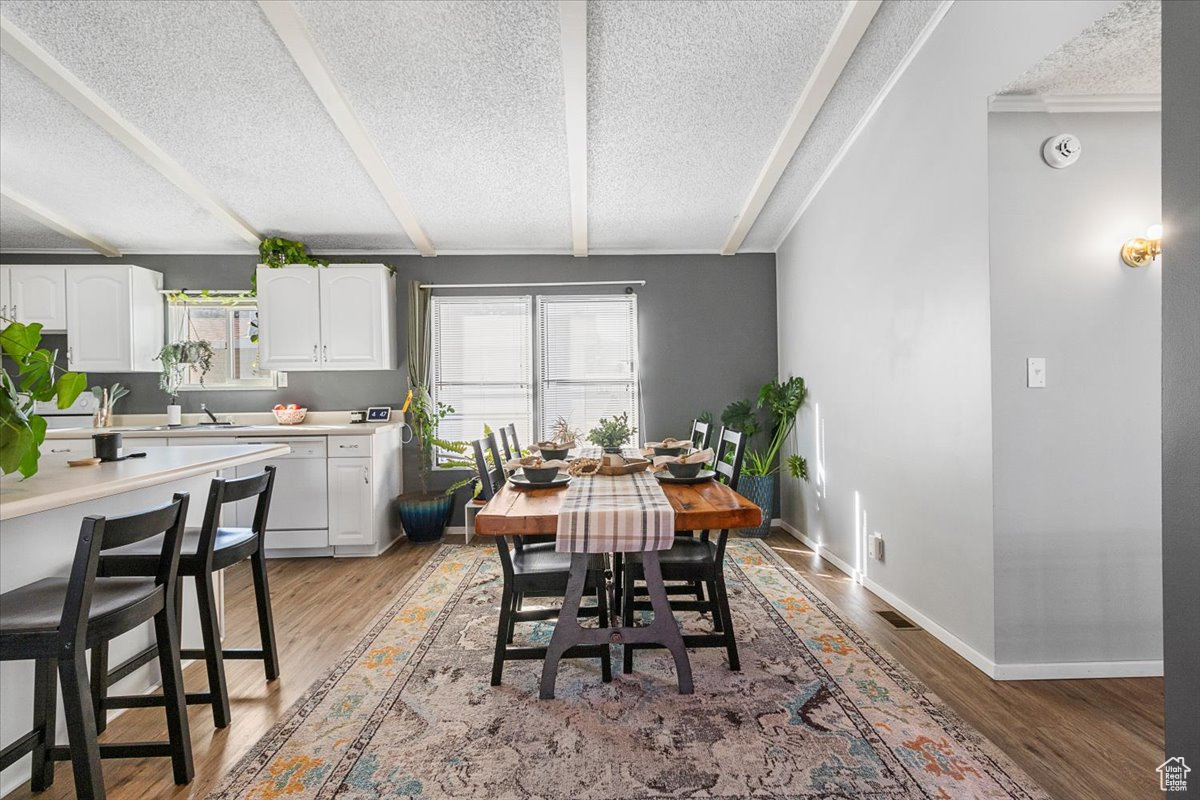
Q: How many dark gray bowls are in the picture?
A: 4